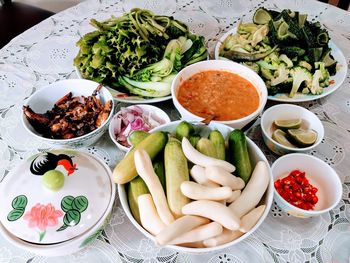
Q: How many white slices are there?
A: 13